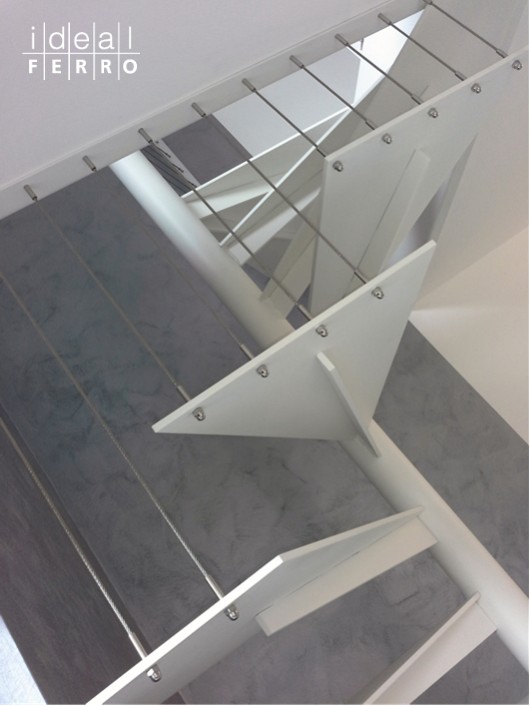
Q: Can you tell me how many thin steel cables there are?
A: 11